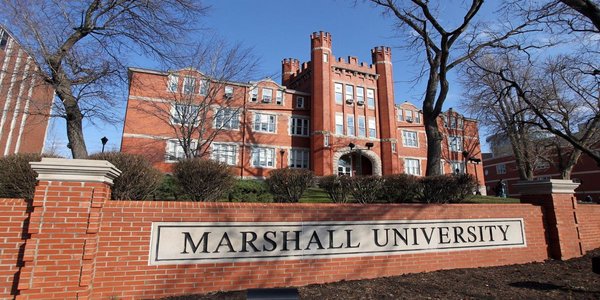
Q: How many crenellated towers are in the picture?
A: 3